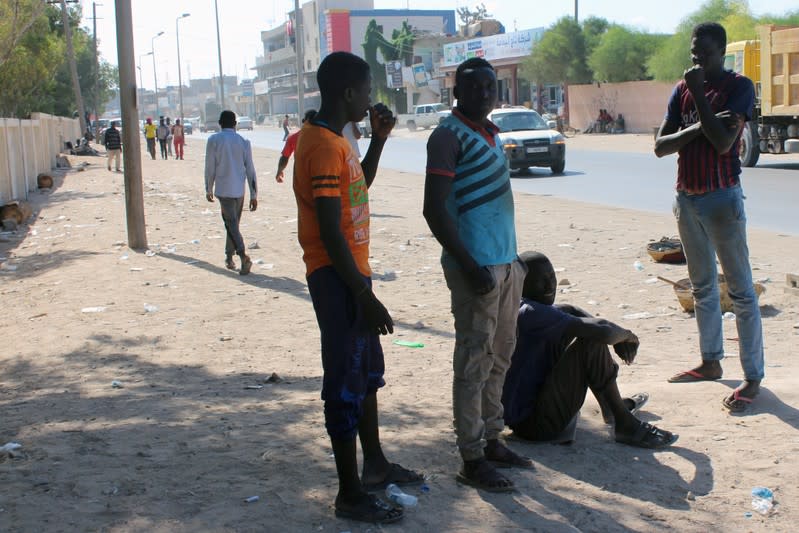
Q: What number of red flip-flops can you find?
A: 2